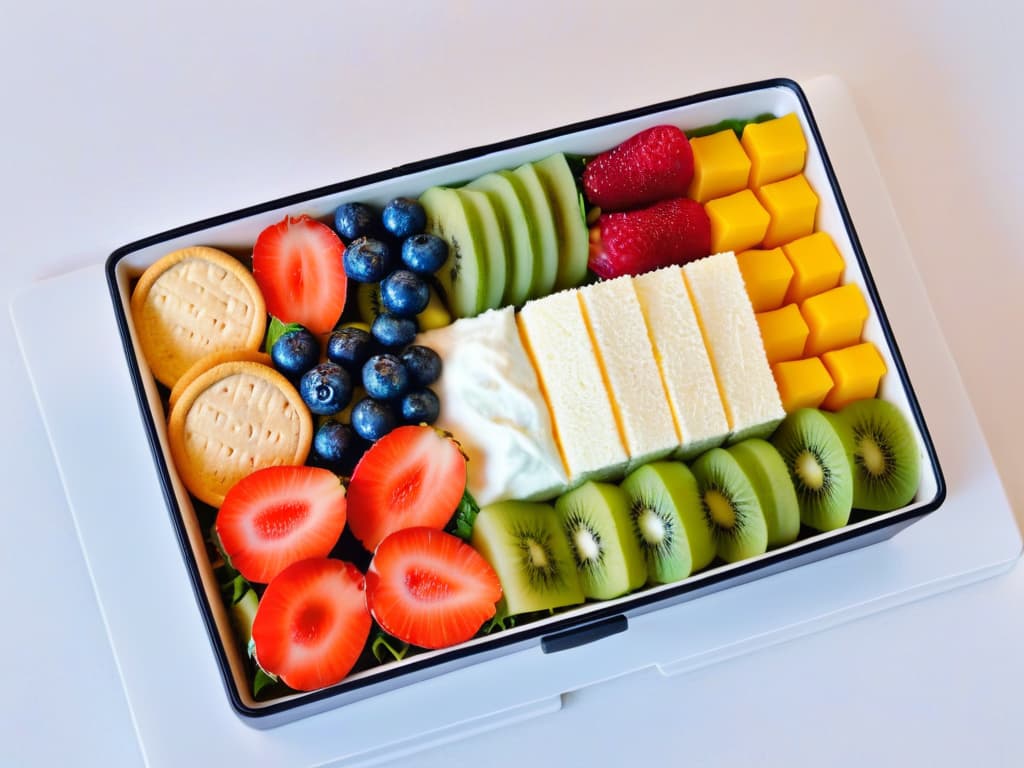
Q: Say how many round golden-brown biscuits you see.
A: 3